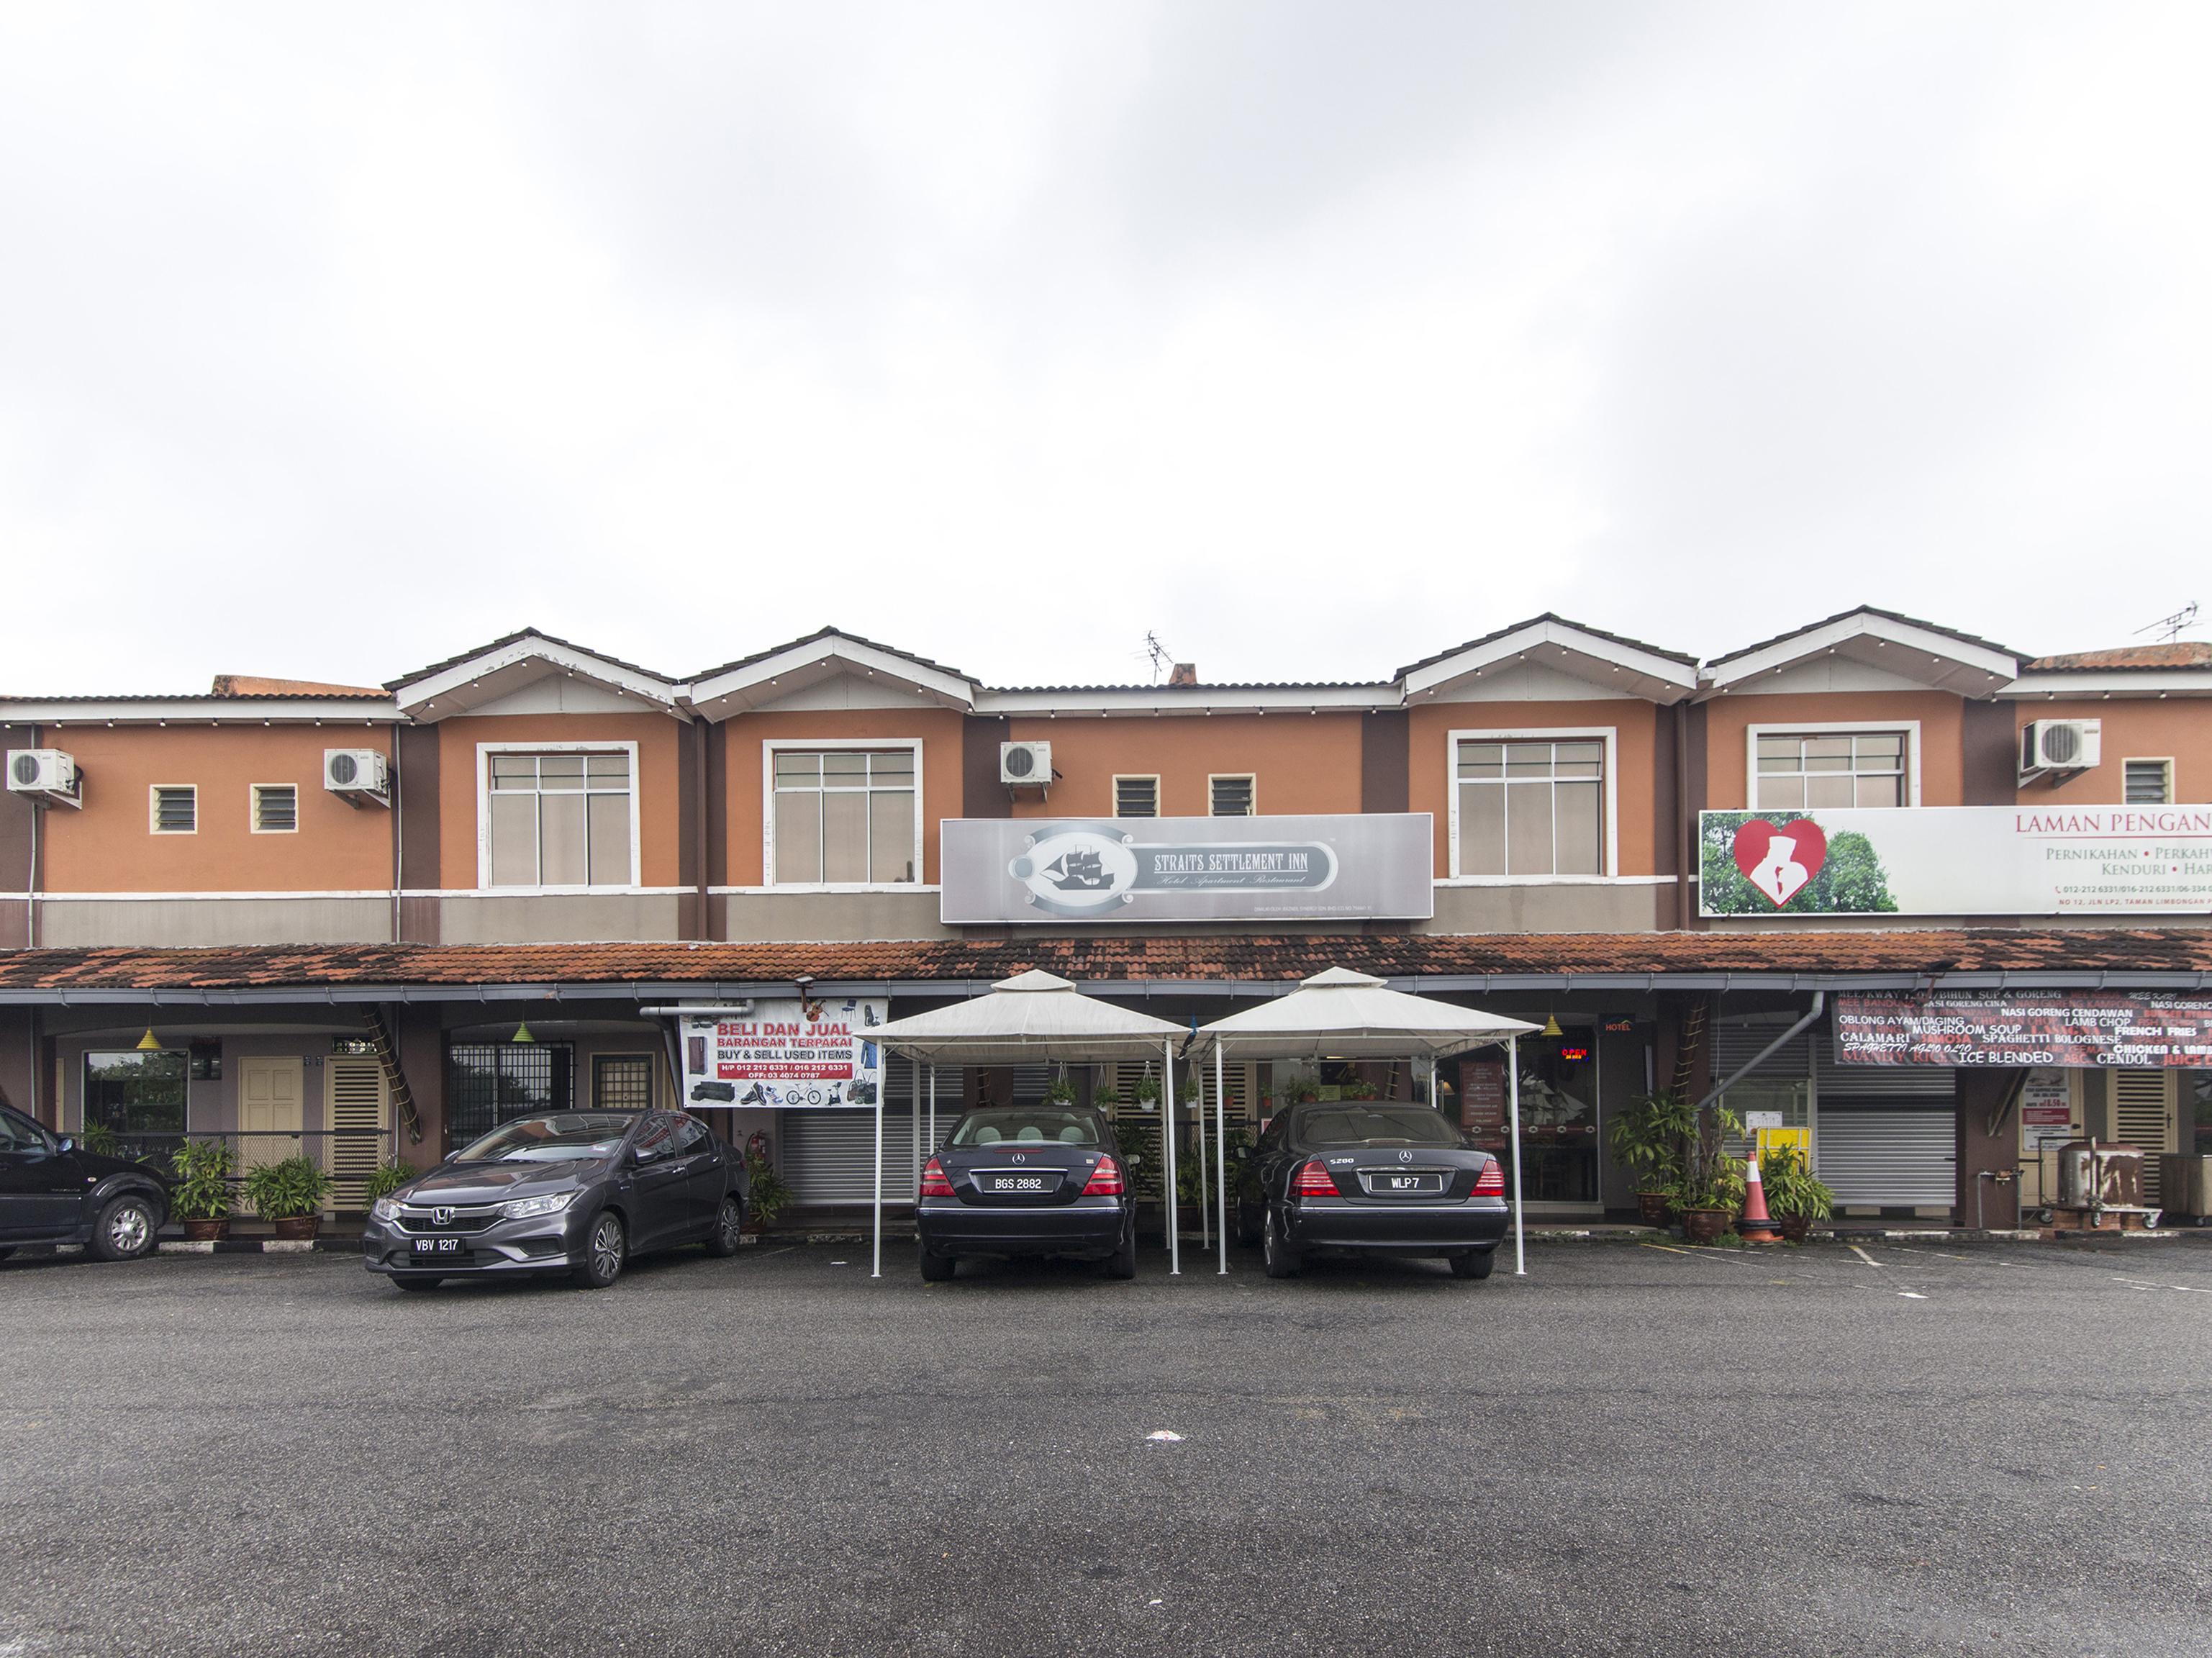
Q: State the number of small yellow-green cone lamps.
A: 3